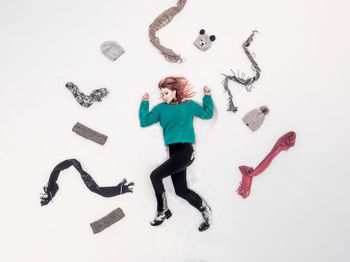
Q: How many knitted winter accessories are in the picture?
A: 10